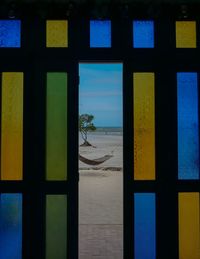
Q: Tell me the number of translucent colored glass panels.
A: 13